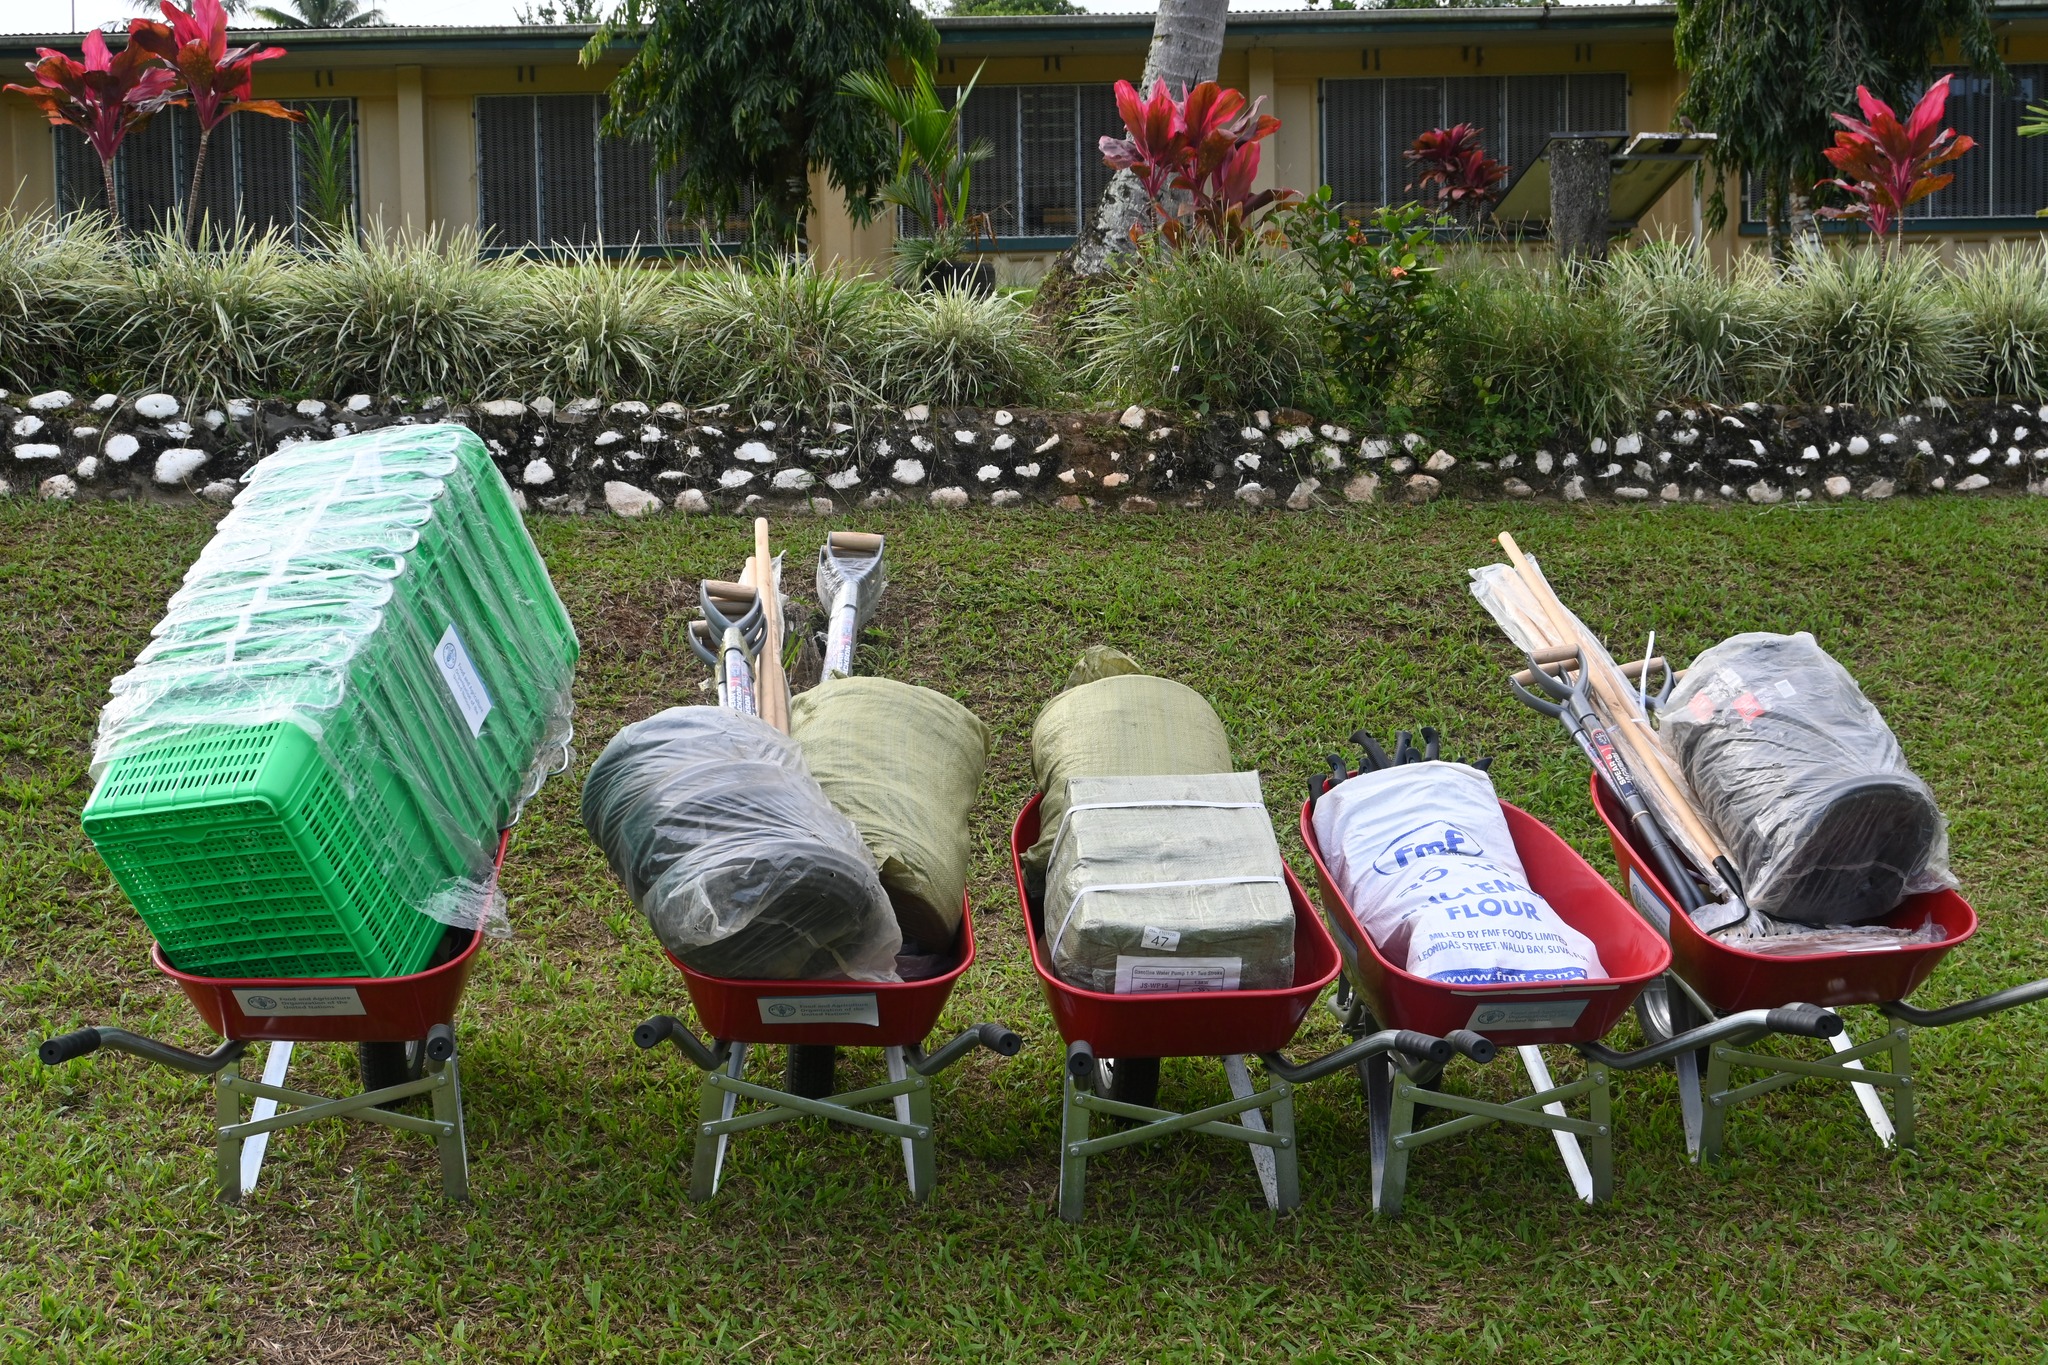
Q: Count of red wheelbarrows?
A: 5